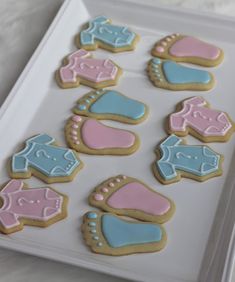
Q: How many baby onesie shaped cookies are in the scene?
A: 6